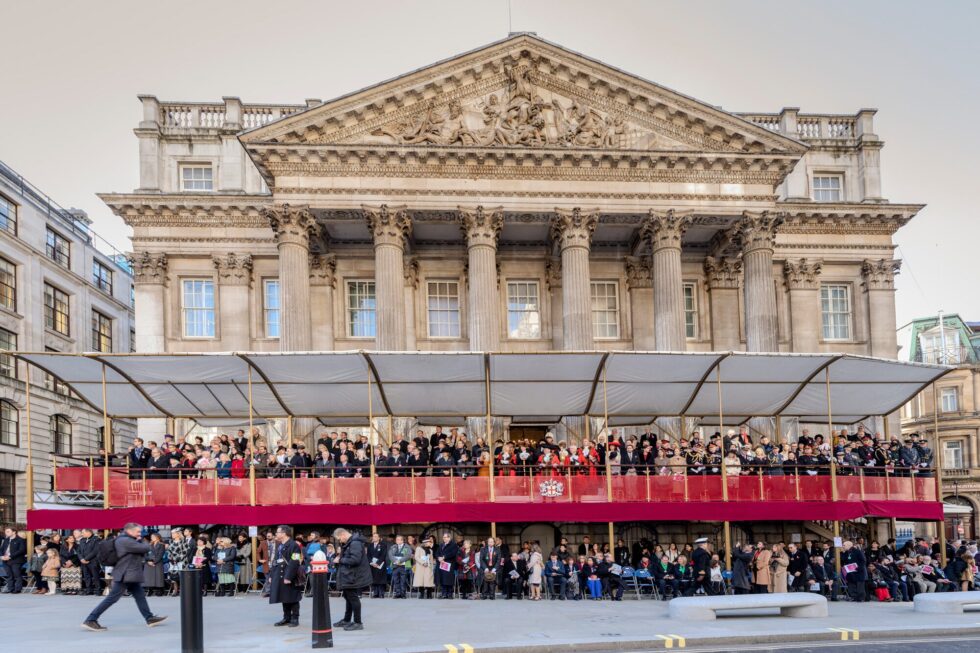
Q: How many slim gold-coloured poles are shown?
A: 9